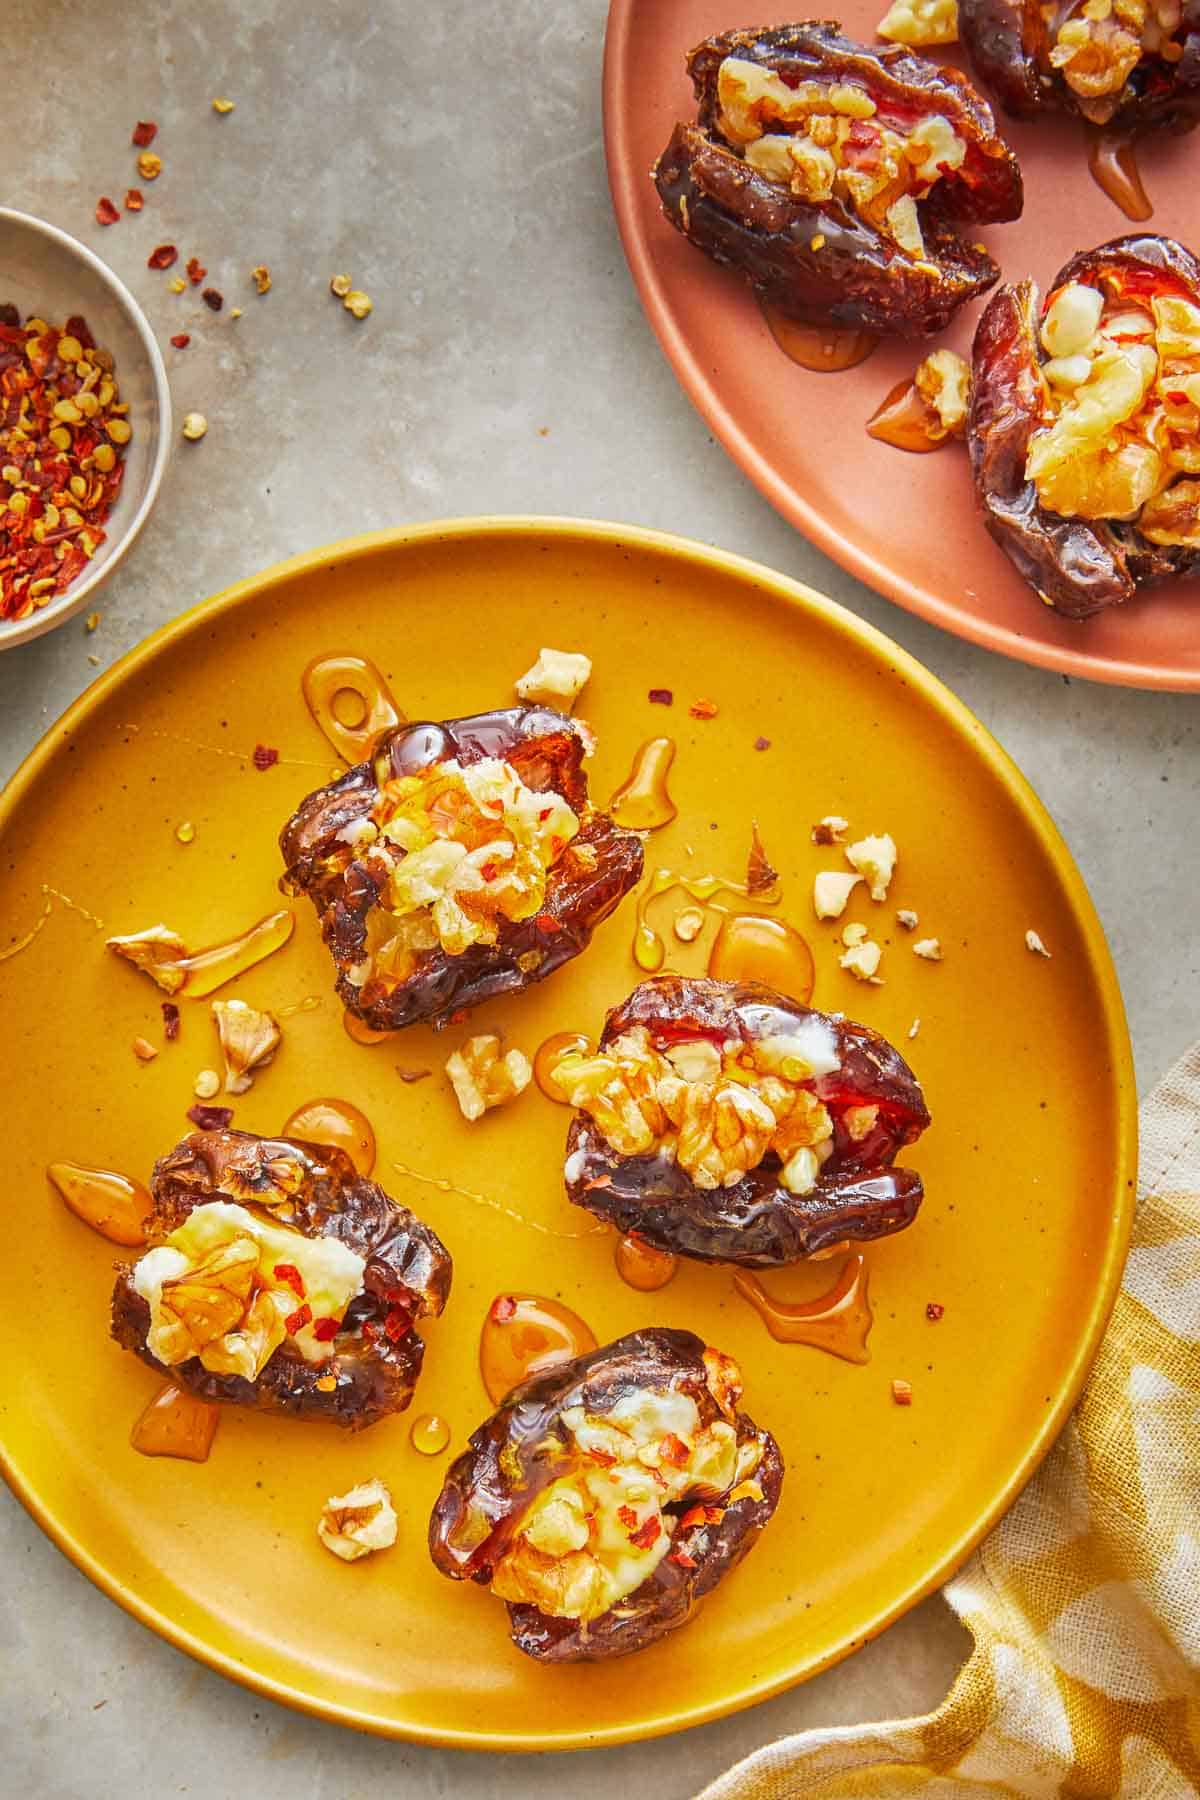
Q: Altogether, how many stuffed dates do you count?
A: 7